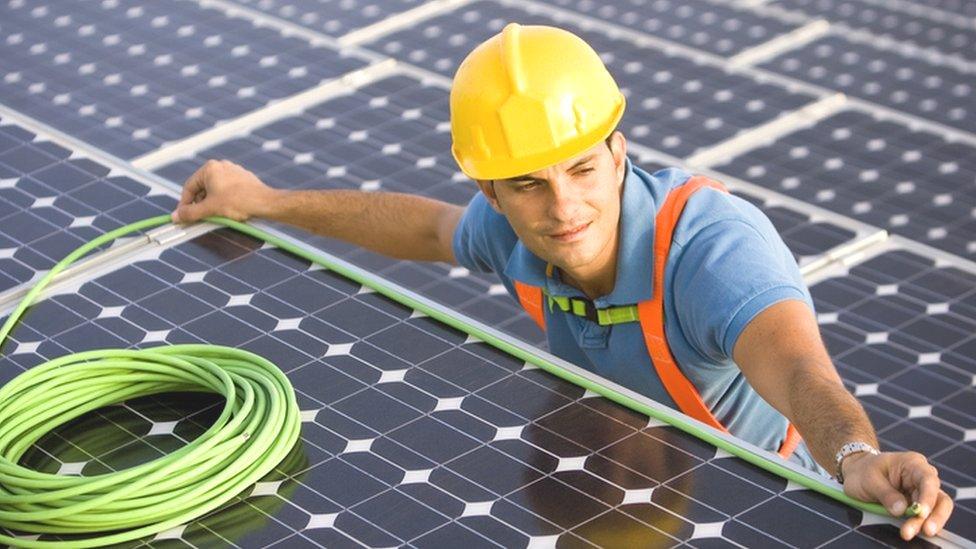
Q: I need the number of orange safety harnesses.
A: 1